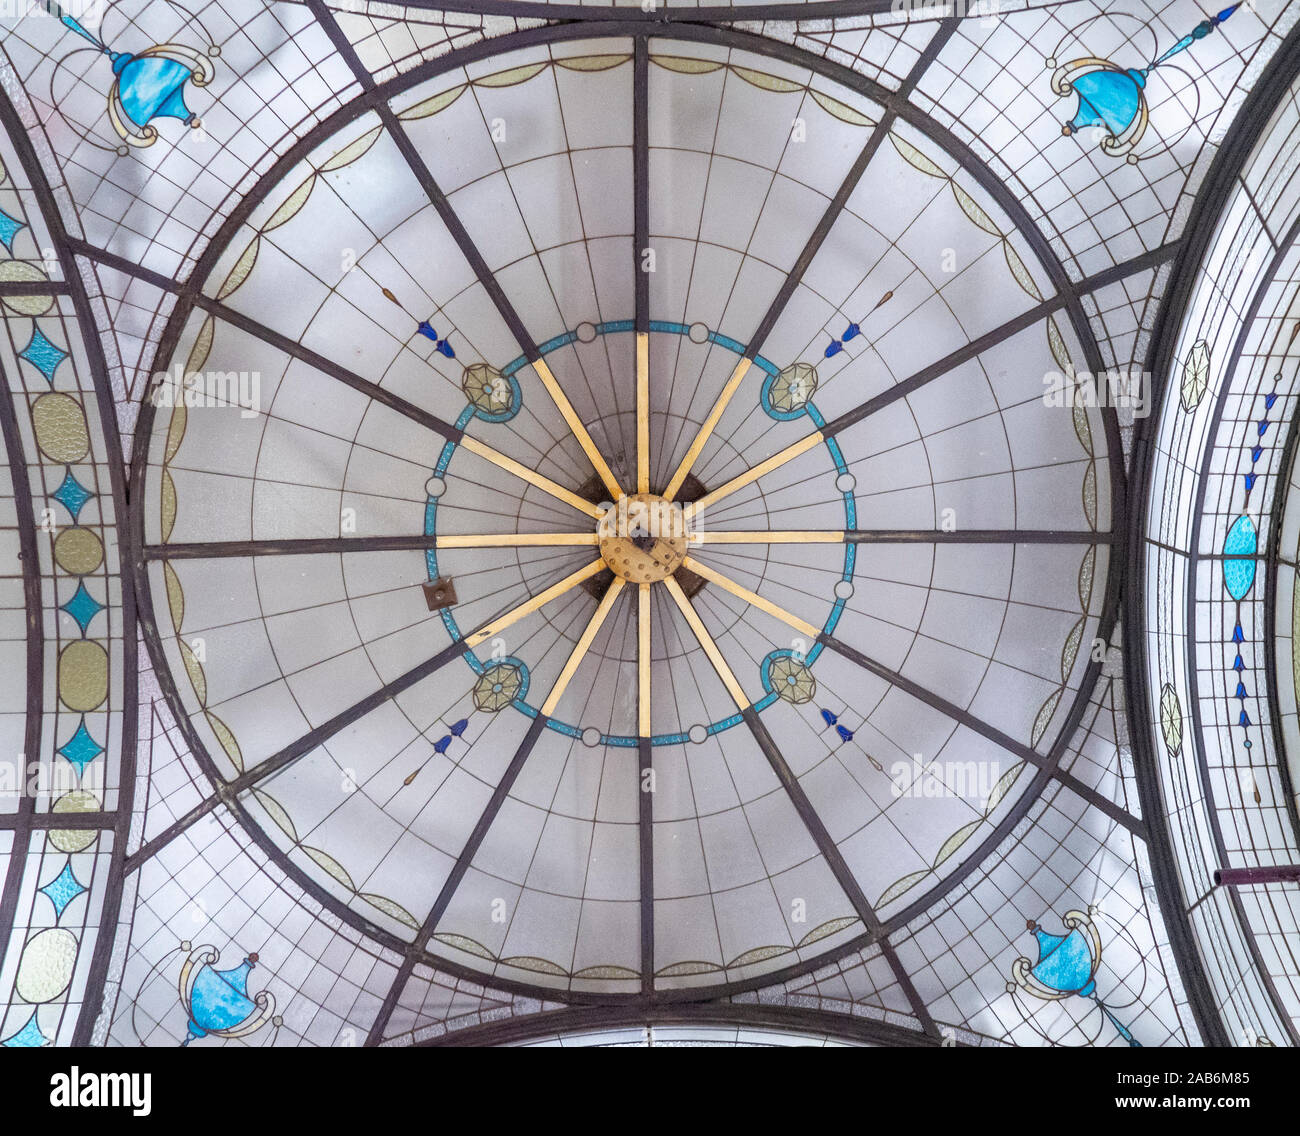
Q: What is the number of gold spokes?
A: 12